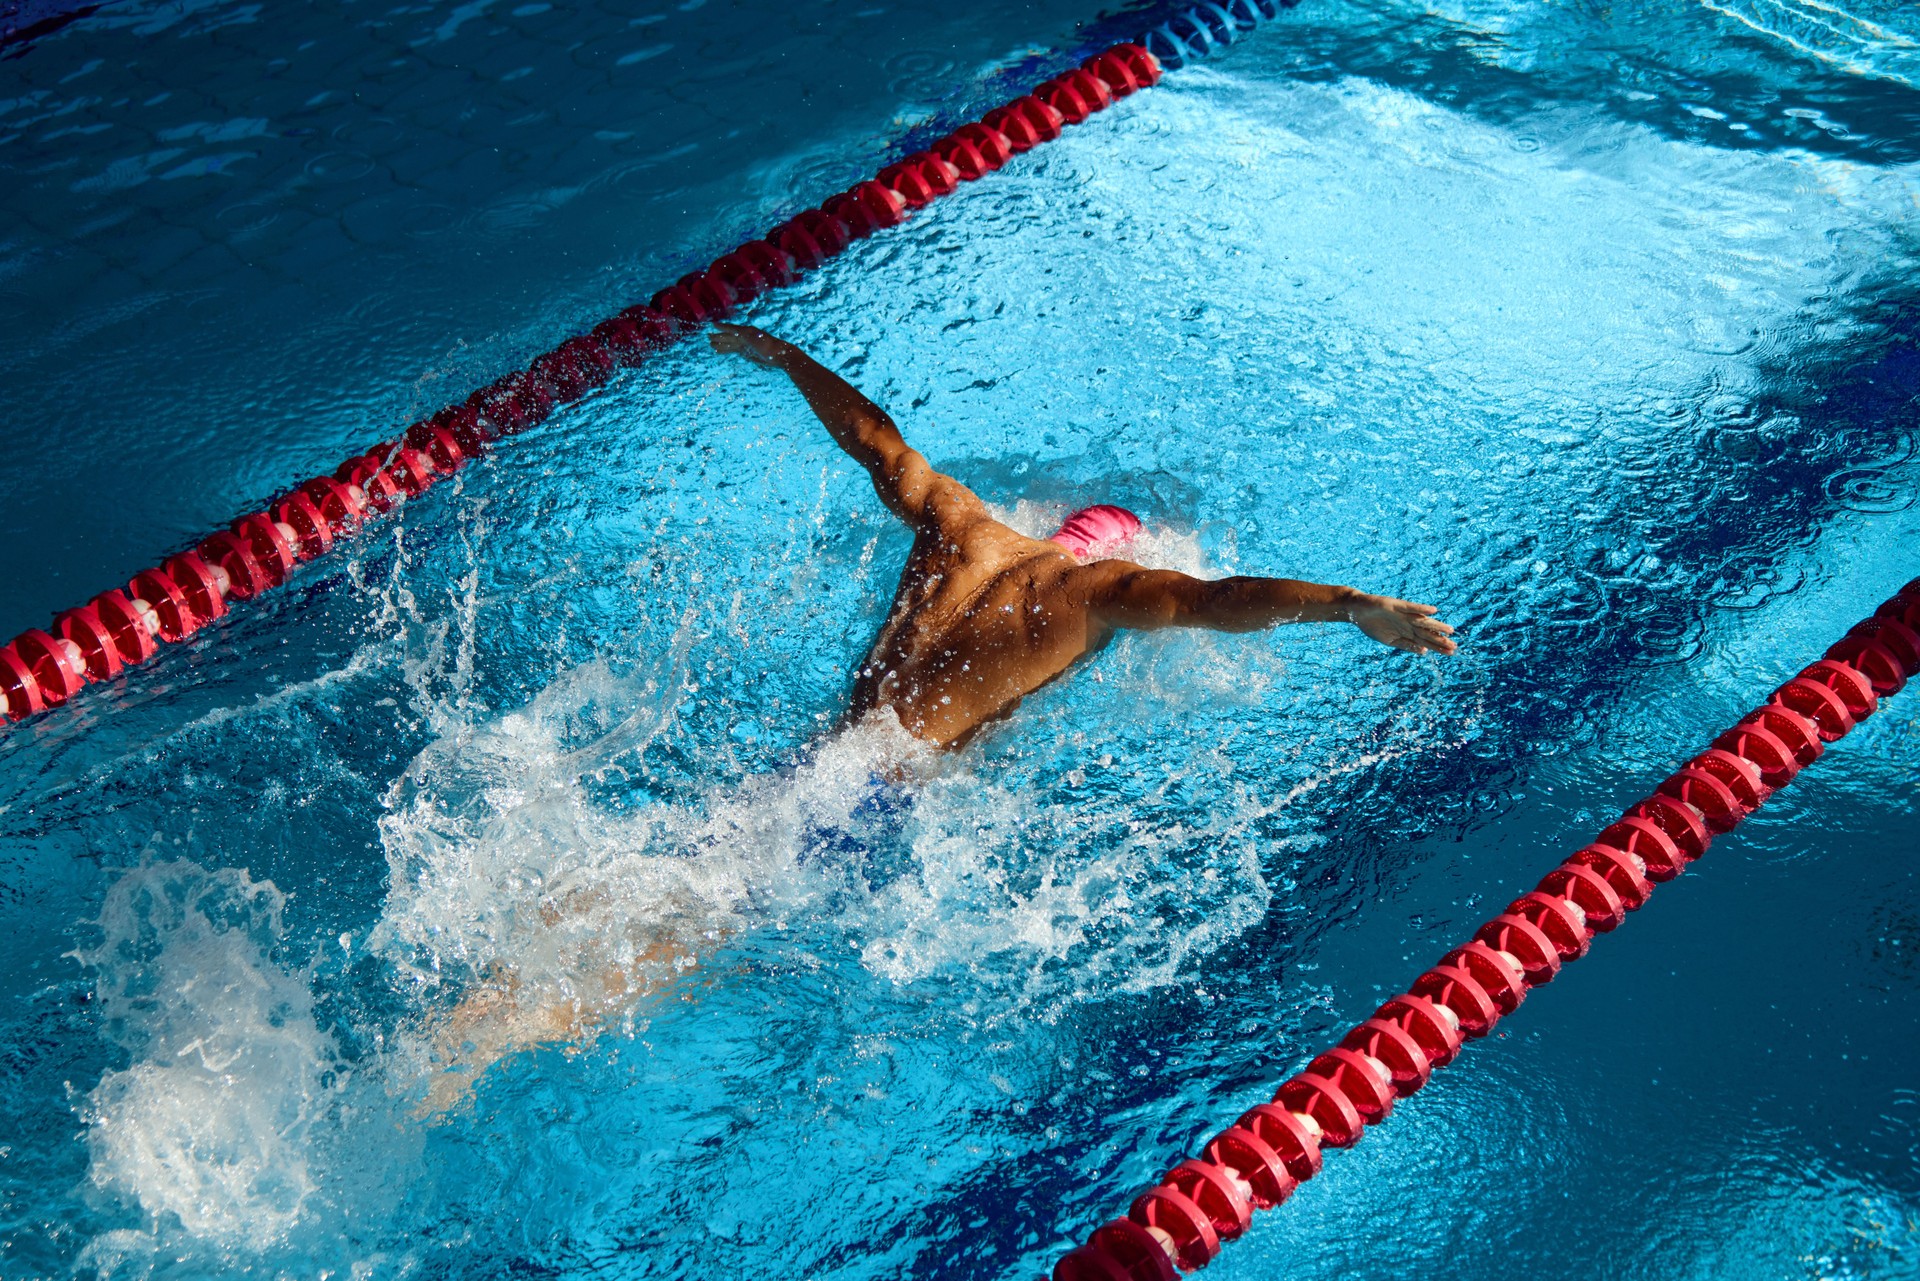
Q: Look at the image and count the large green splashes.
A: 0